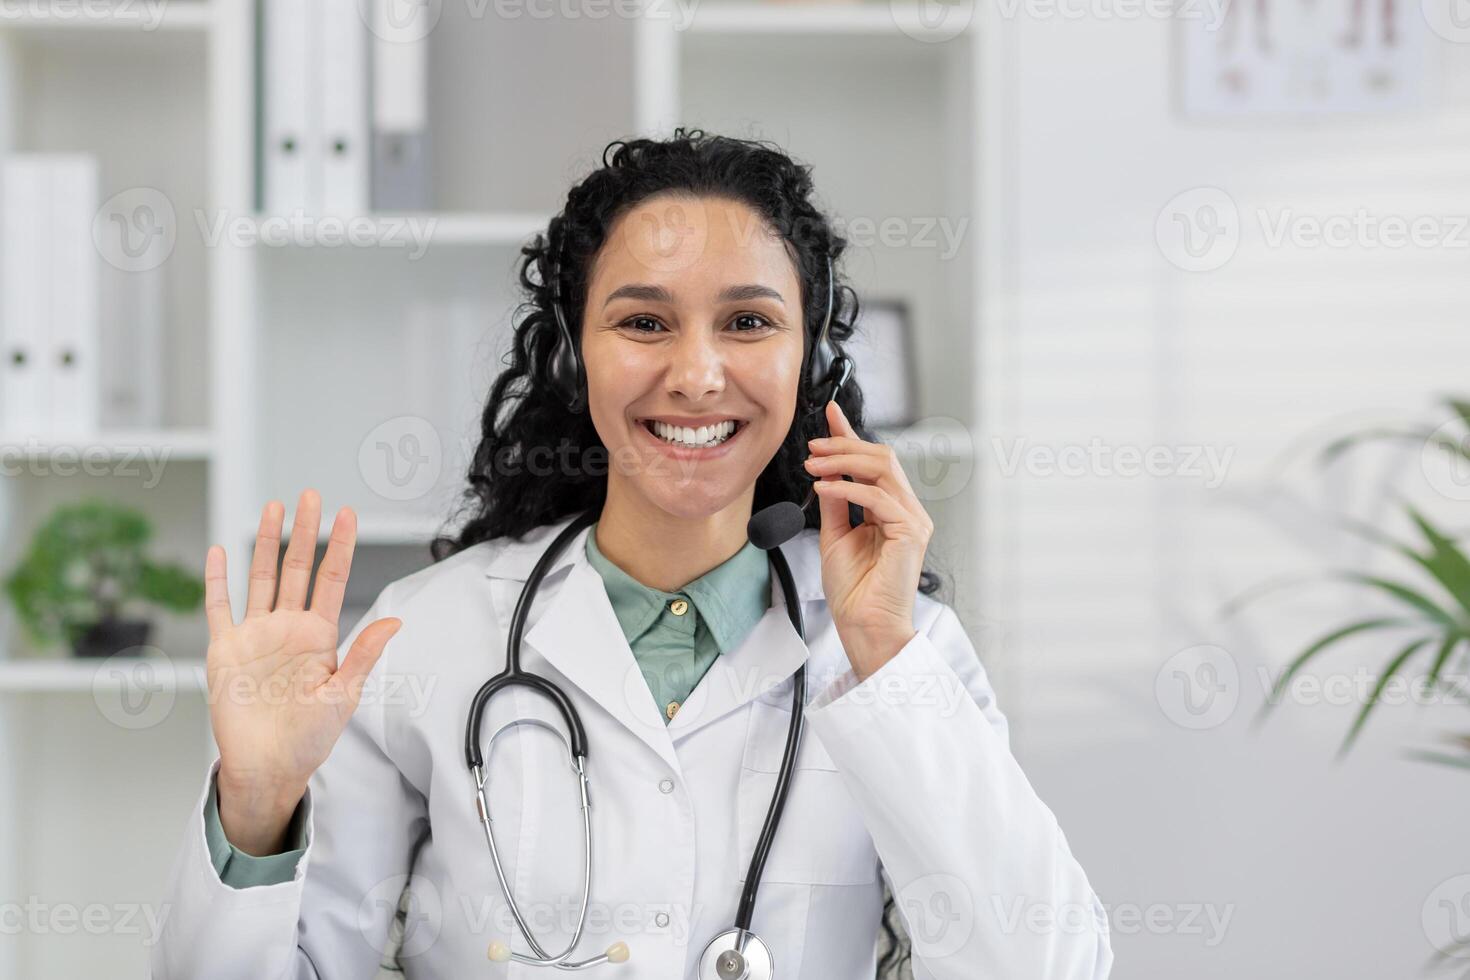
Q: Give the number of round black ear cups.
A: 2